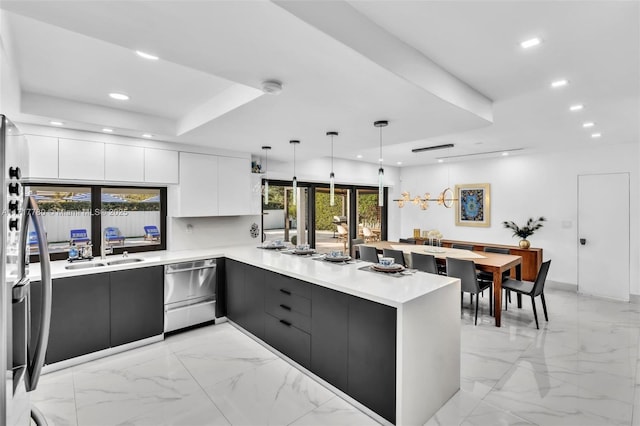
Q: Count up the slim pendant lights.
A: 4